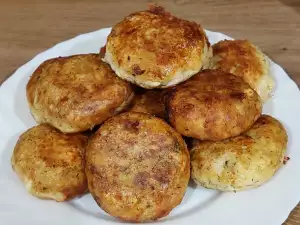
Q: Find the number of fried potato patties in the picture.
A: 8